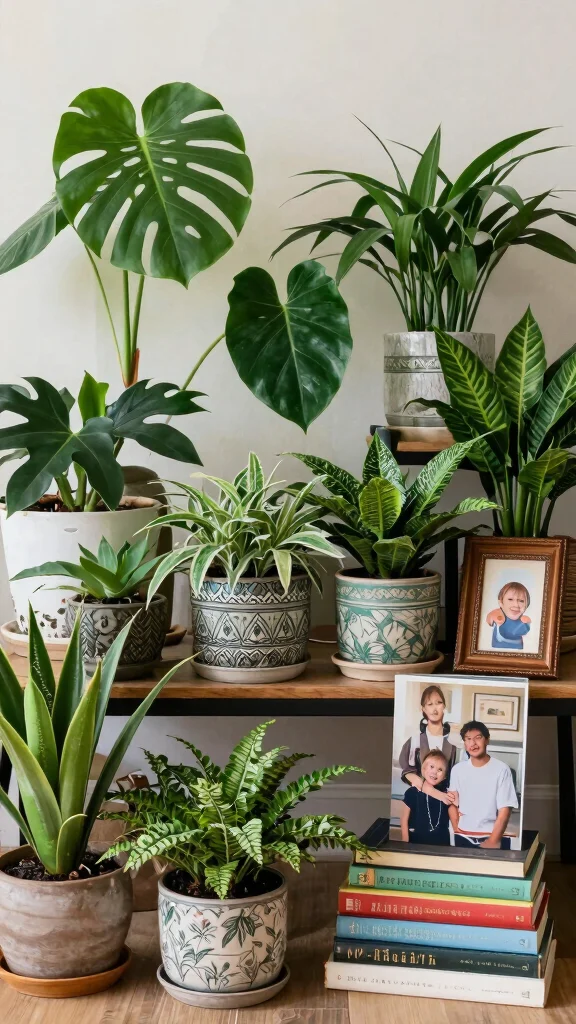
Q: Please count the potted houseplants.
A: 9